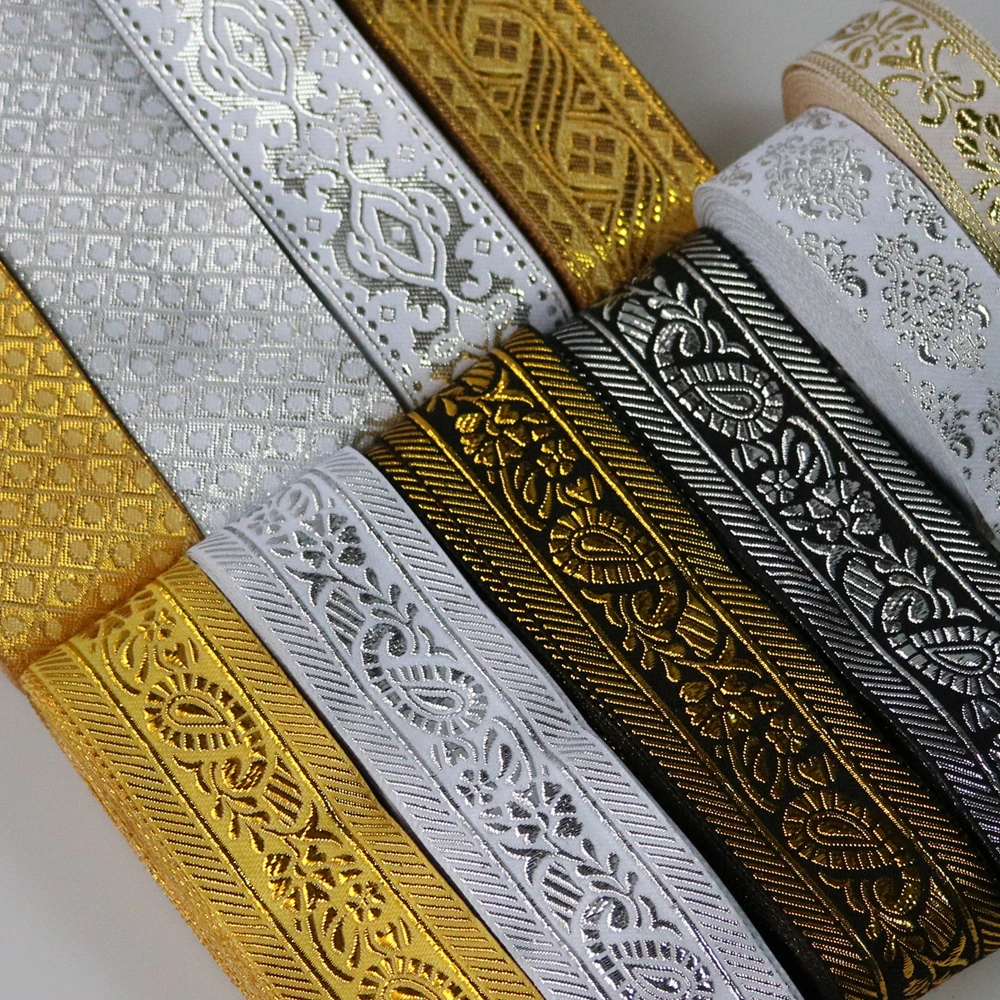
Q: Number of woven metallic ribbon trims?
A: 10